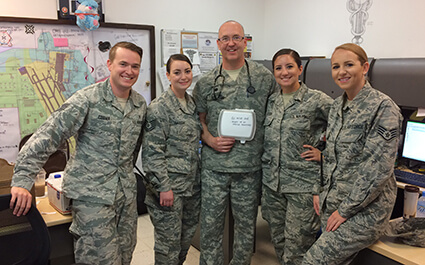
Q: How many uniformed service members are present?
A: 5